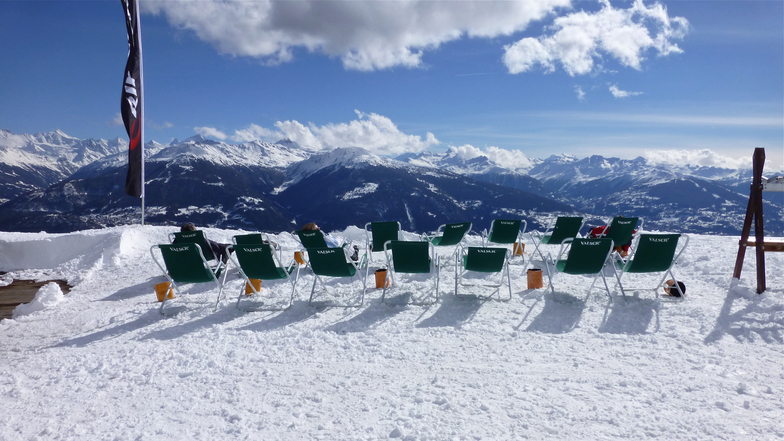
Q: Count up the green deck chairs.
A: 15